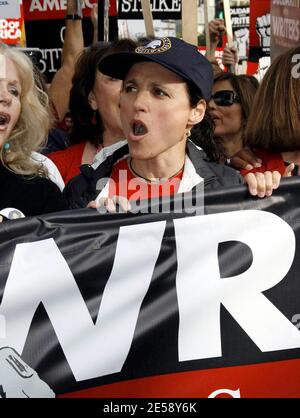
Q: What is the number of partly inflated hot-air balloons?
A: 0